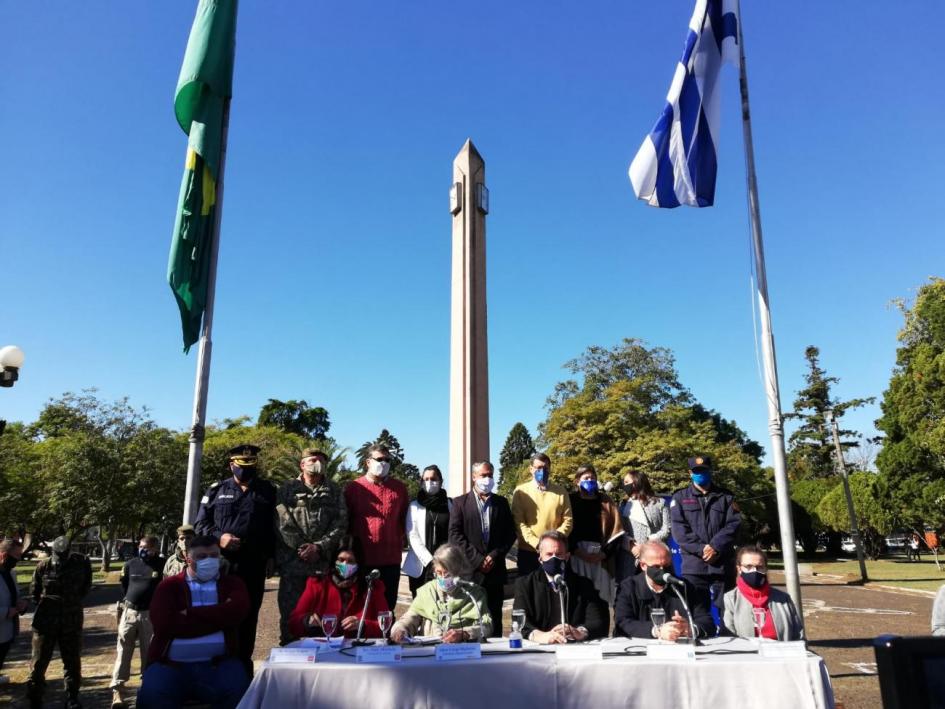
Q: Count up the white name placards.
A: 6